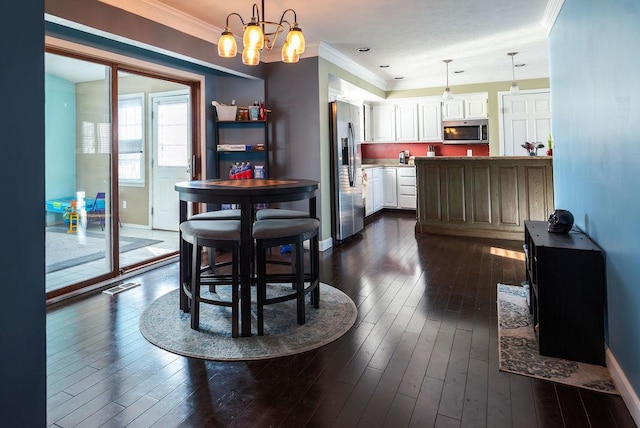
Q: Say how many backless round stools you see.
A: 4